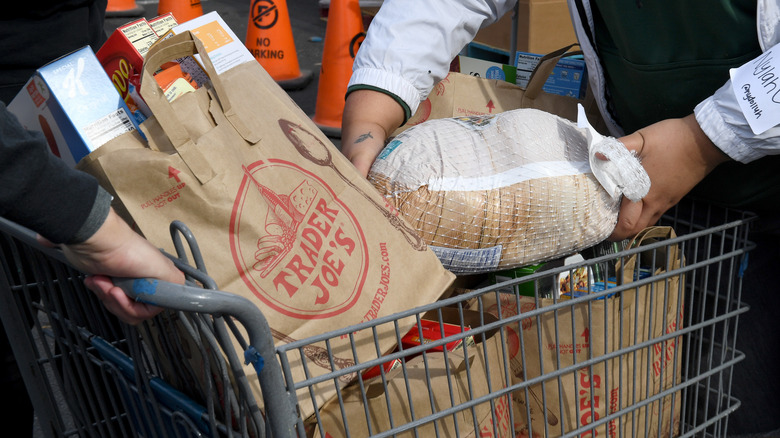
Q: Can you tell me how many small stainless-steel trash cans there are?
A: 0